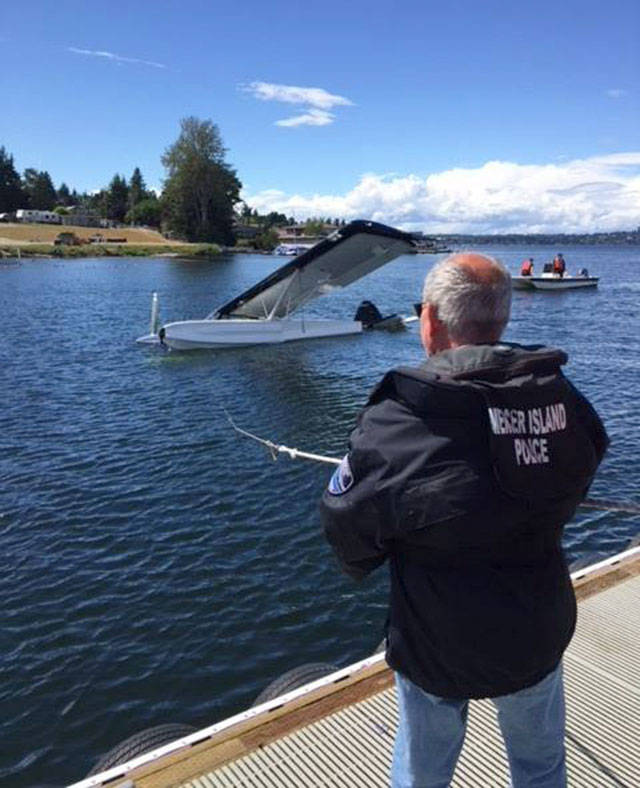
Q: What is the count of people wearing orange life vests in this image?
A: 2